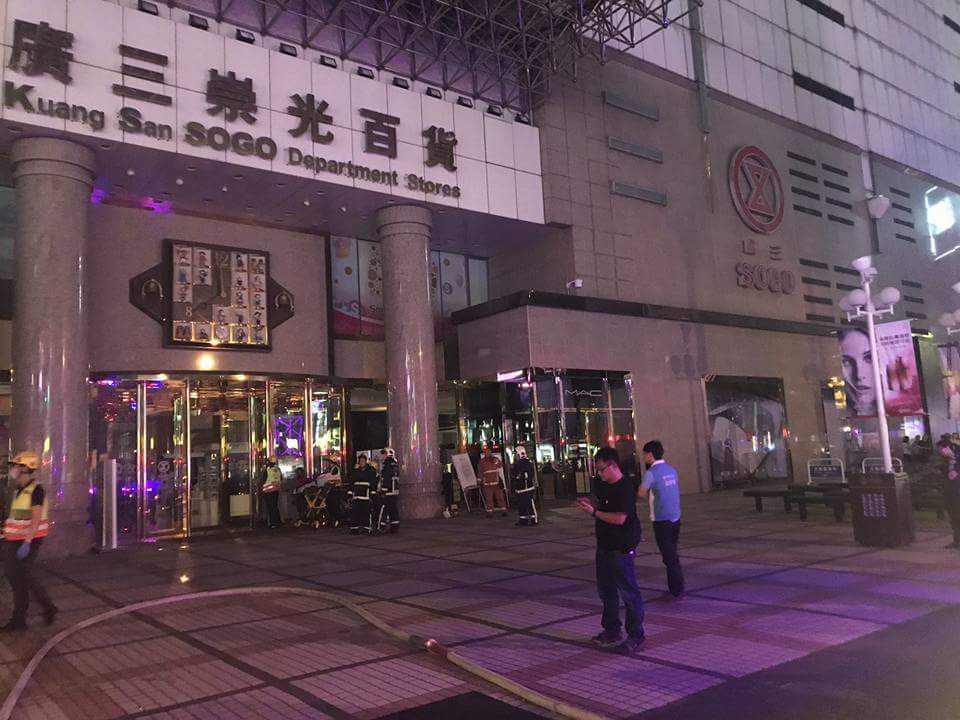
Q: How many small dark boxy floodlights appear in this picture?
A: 11